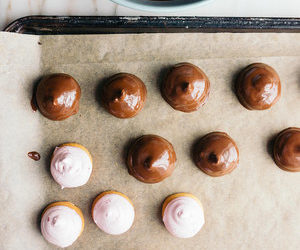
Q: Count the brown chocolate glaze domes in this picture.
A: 7